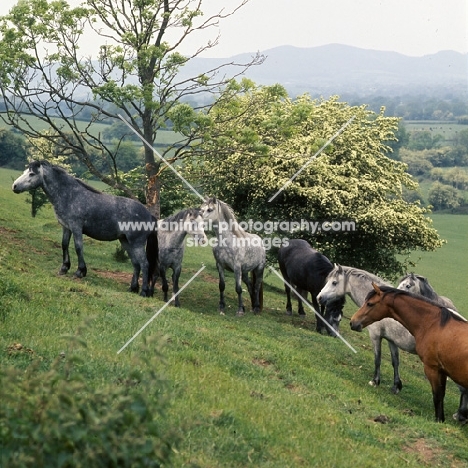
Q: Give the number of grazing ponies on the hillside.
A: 7